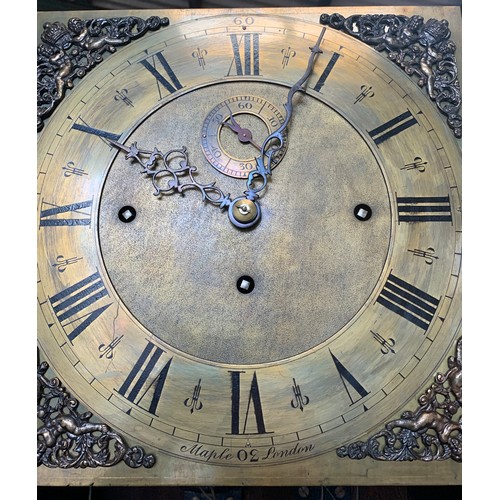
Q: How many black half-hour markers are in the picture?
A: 12